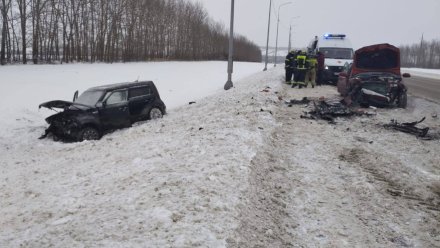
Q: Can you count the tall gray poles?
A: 4